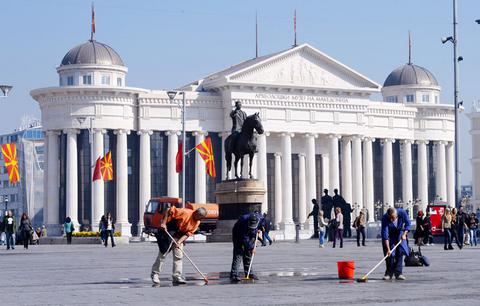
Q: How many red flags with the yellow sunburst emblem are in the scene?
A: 3